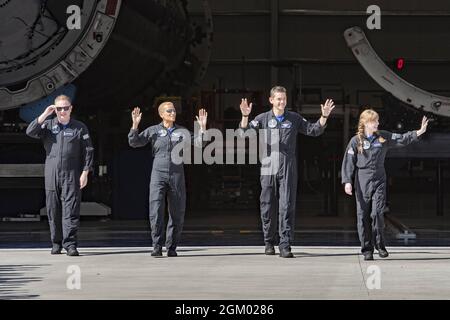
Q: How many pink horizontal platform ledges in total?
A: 0